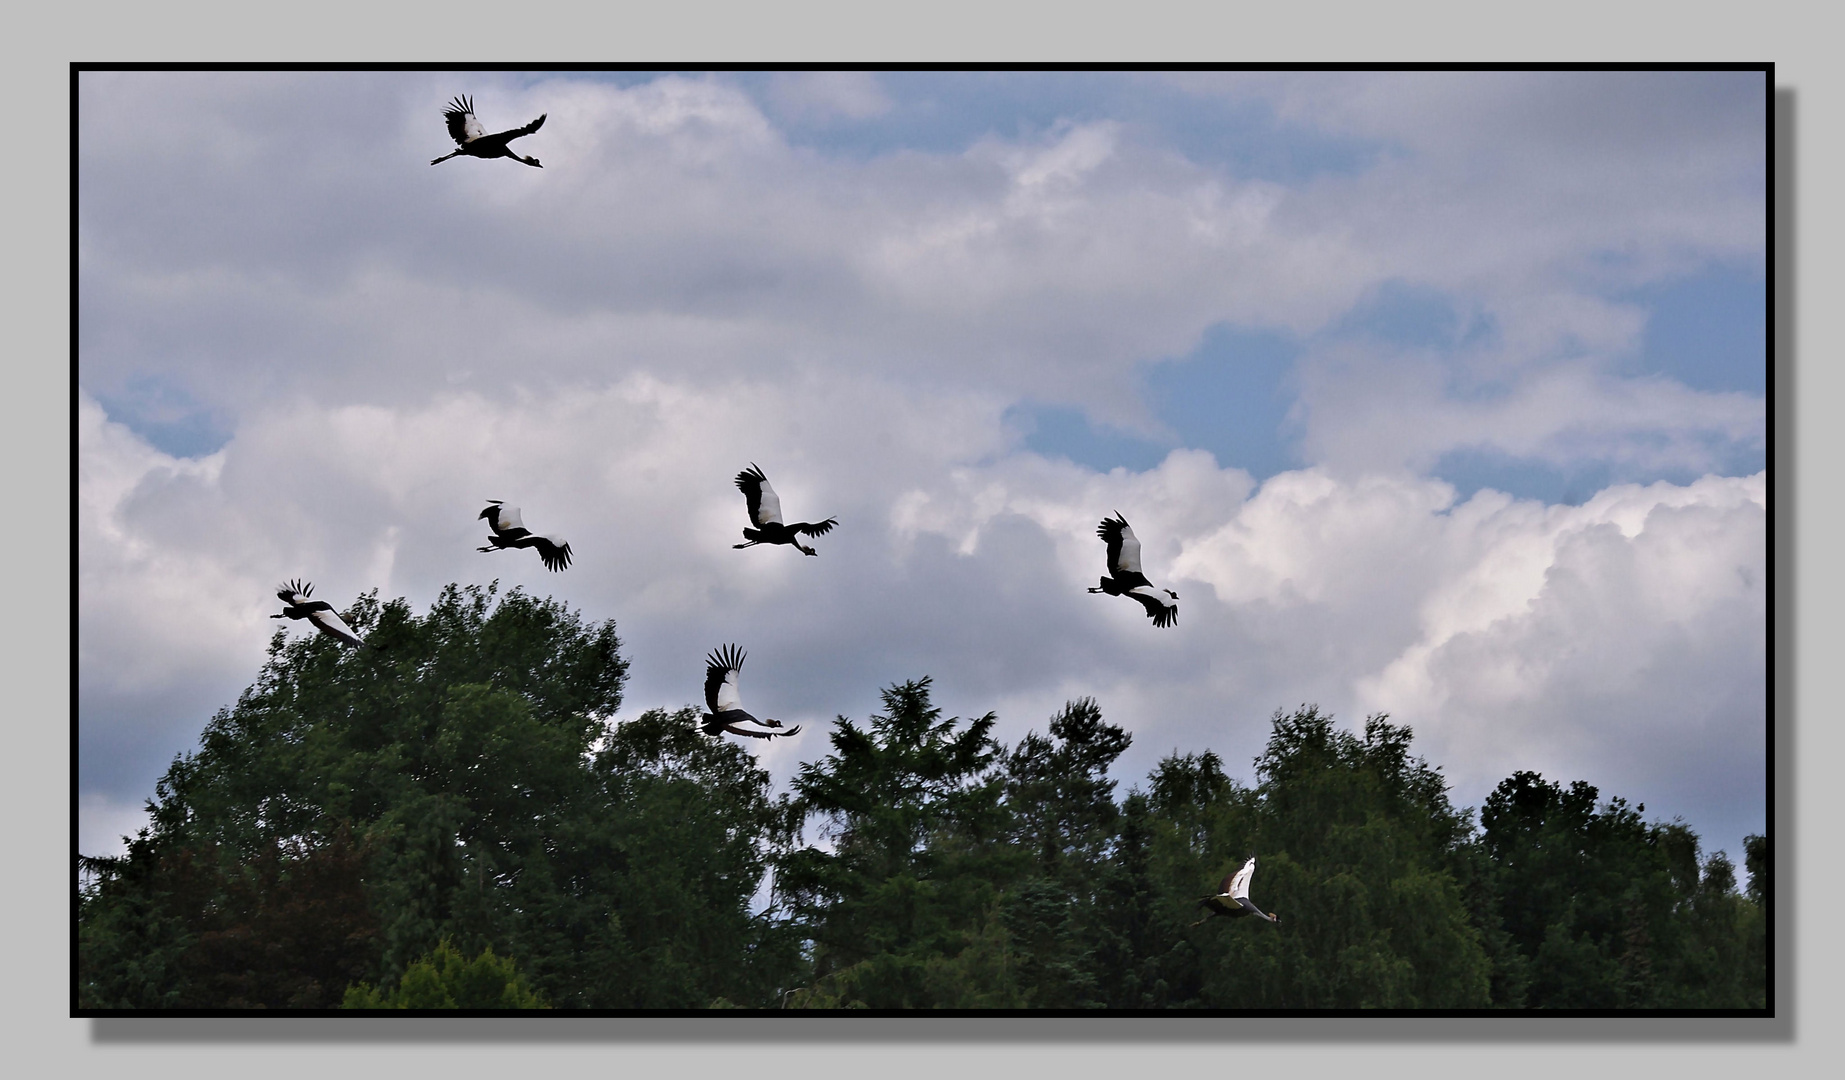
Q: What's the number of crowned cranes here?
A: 7